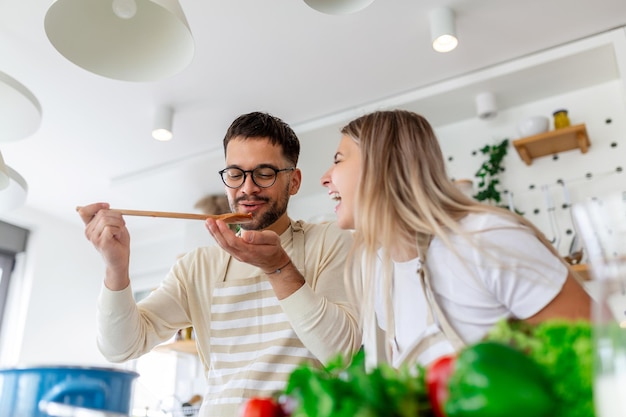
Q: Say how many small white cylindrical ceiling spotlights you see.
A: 3